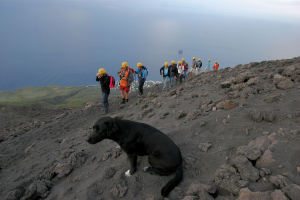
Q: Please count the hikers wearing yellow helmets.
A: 11